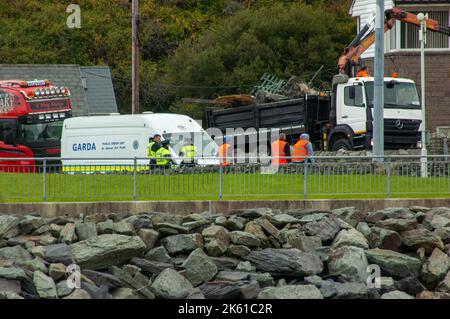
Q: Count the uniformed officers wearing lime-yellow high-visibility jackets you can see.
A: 3